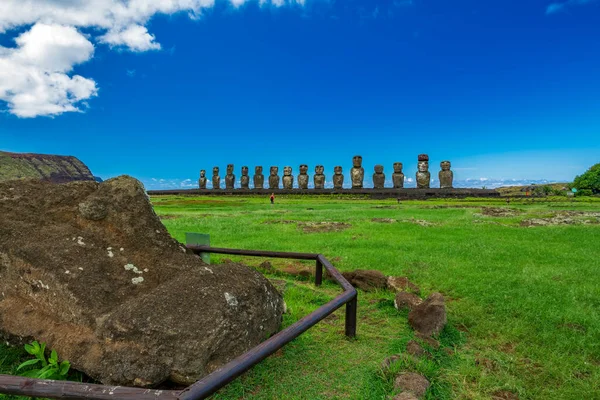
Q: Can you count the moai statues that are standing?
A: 15